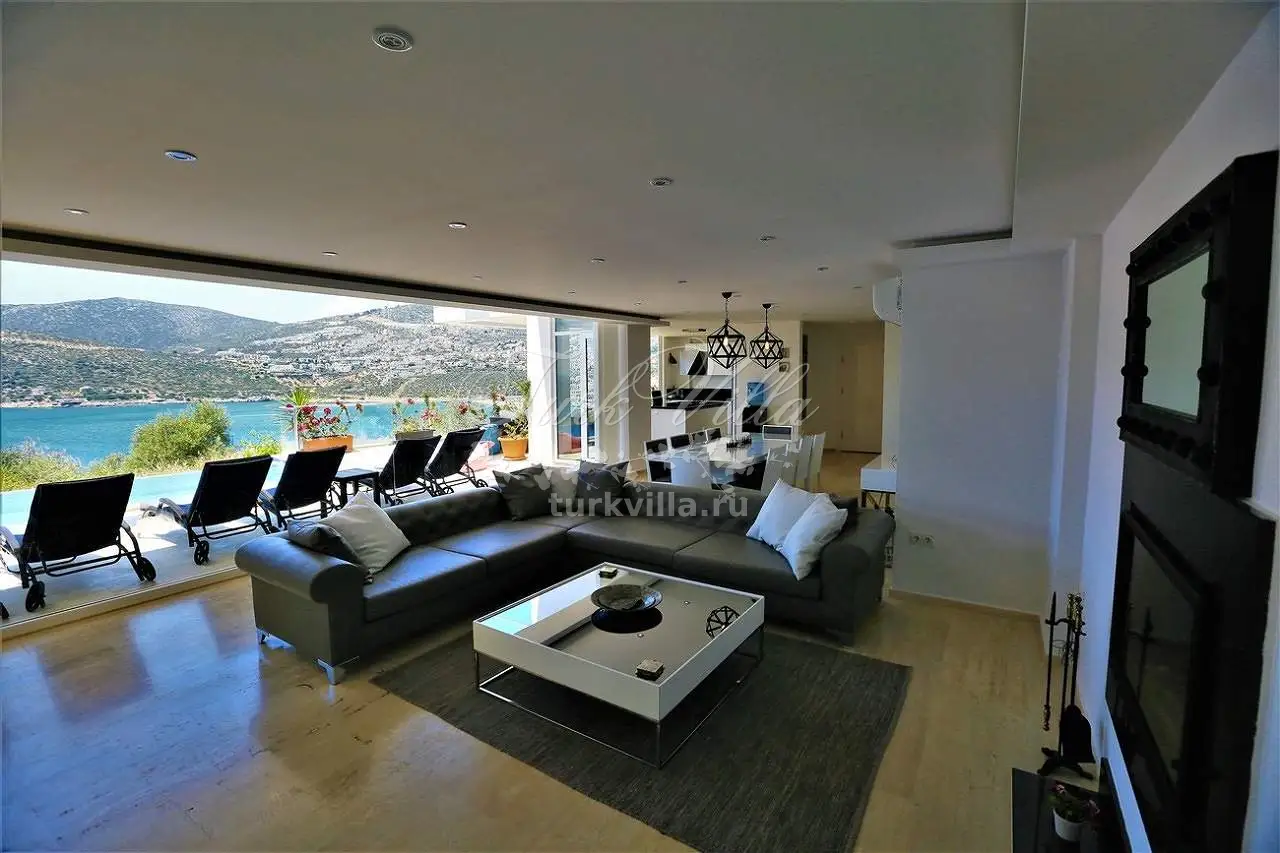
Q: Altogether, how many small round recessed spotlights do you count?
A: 14